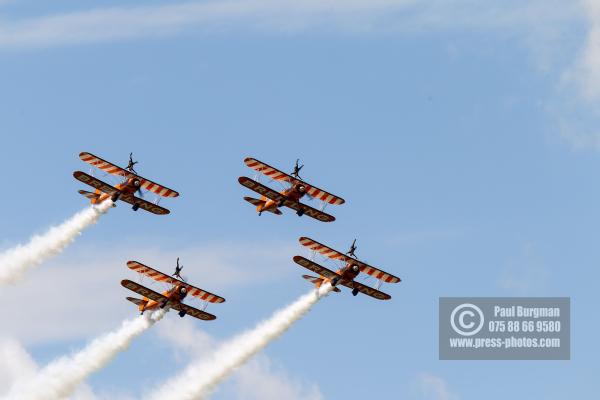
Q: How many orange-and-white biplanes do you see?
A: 4